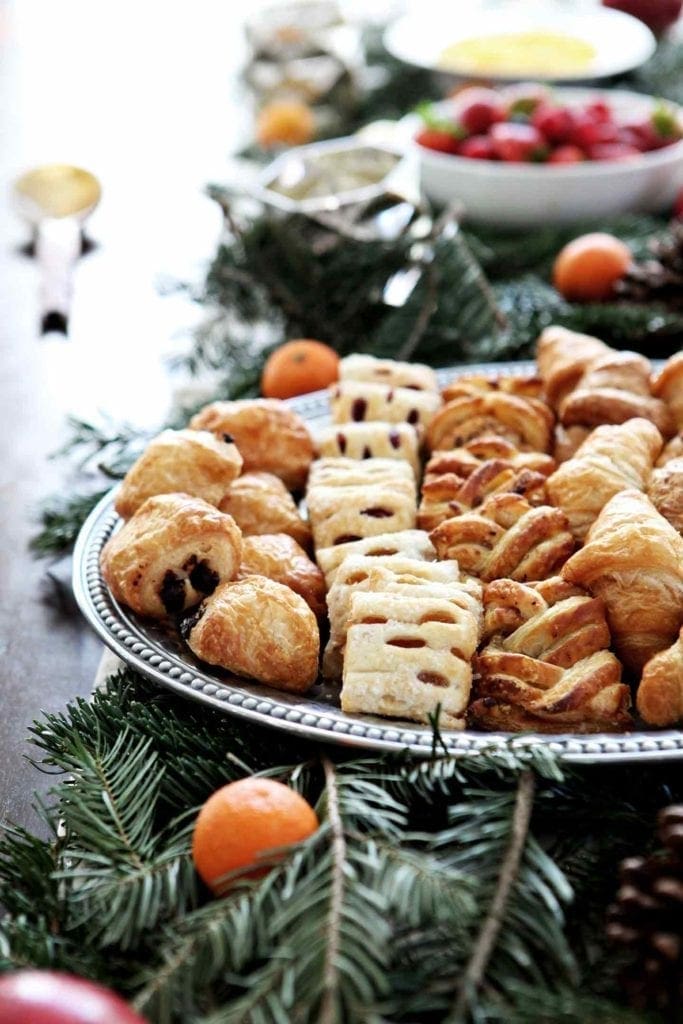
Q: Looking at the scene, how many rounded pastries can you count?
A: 6